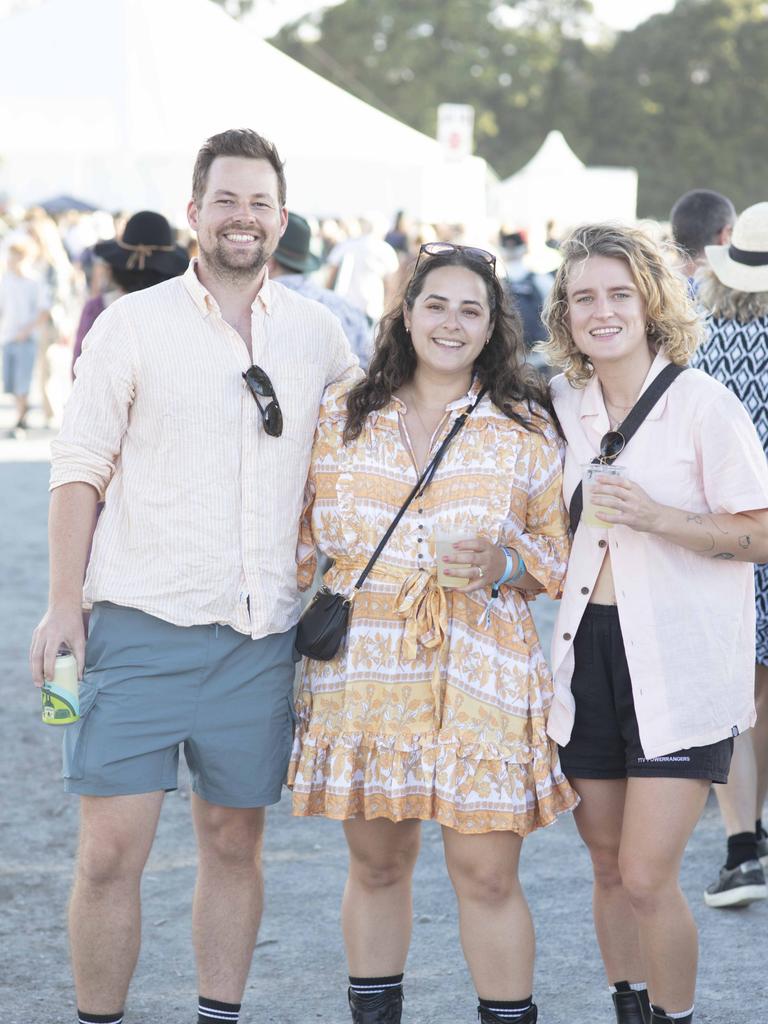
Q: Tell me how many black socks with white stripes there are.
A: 4